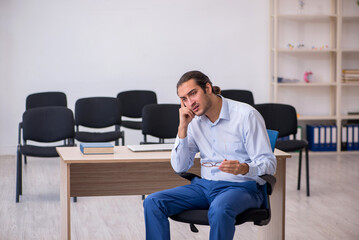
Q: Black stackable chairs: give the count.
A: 7